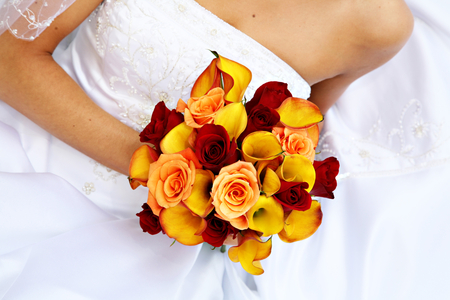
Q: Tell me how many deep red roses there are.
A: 8